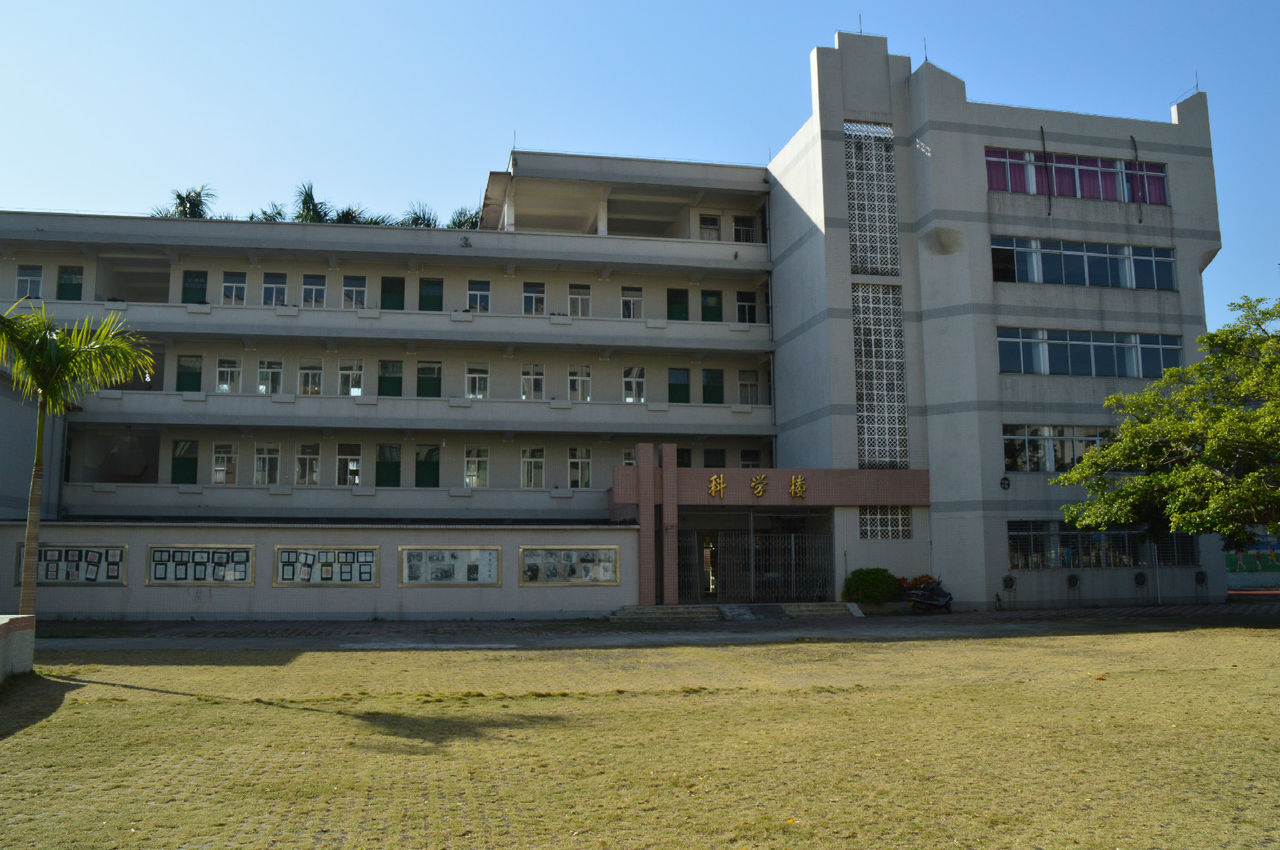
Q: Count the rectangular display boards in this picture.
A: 5